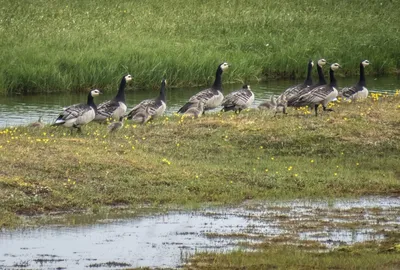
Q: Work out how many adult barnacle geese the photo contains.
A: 9